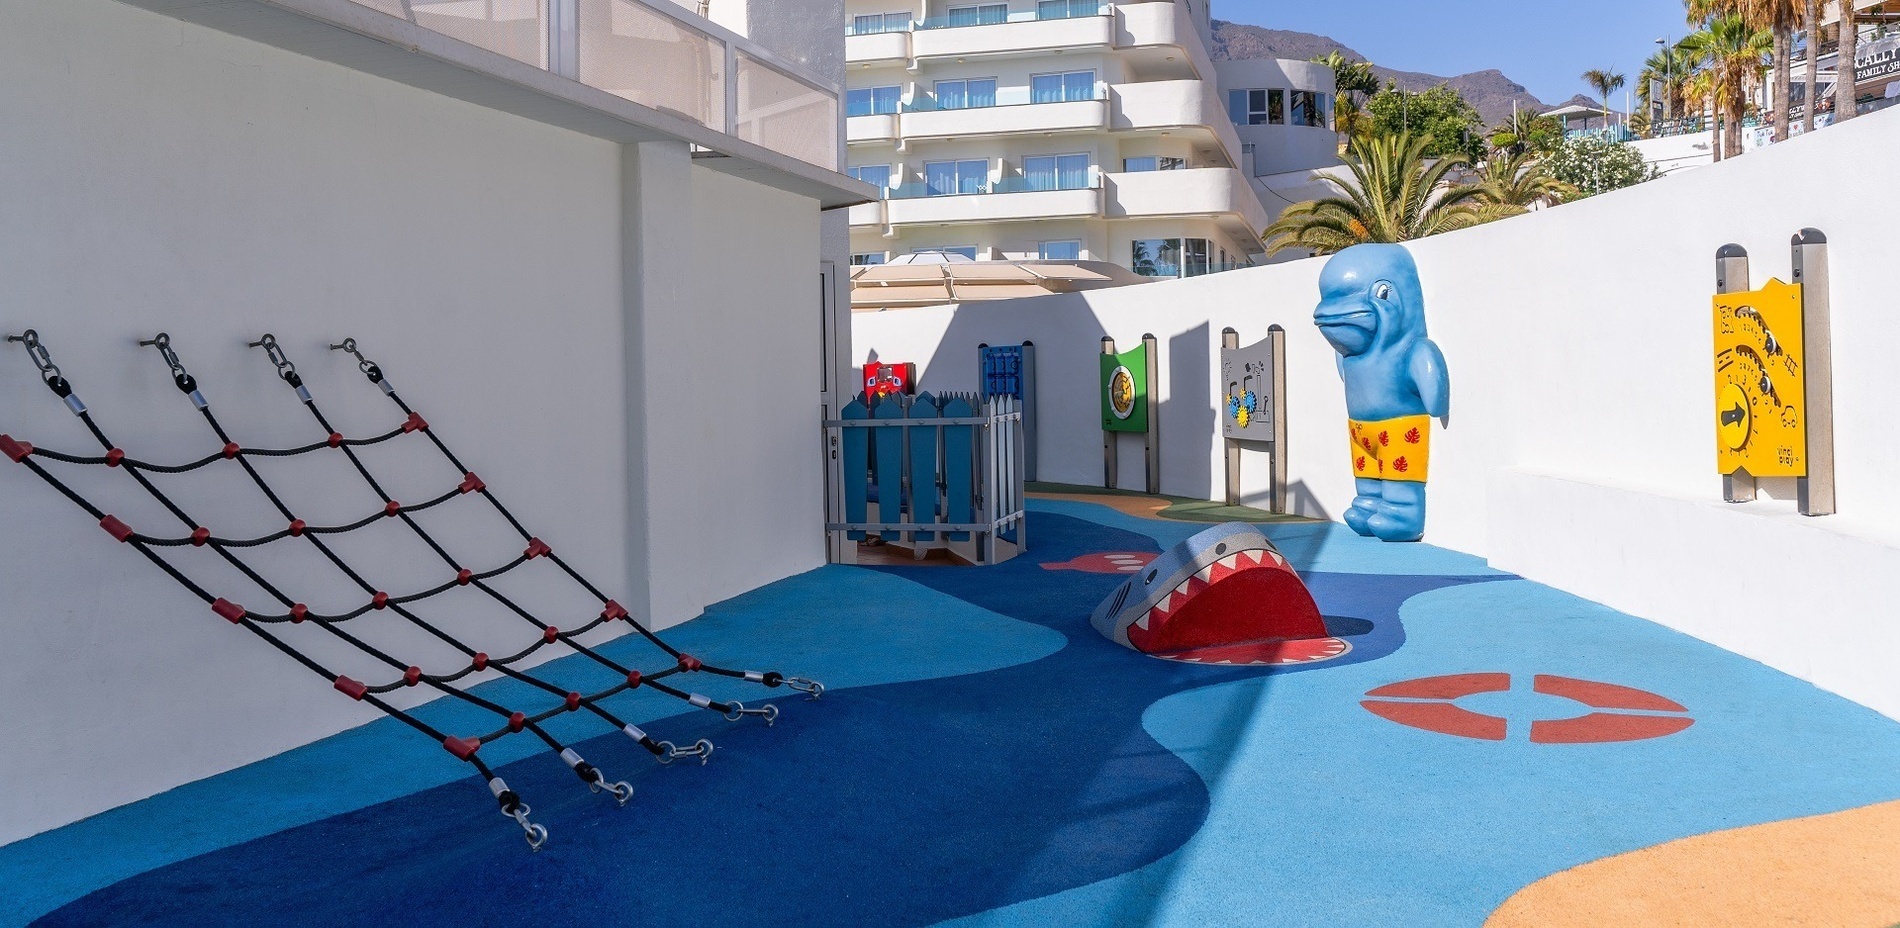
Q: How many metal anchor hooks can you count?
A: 9